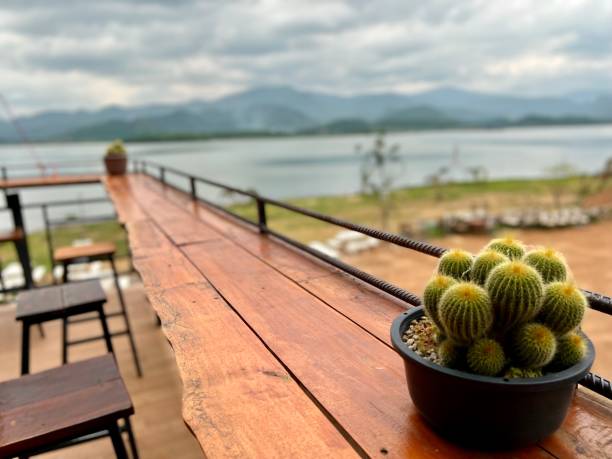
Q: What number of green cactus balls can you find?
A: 12